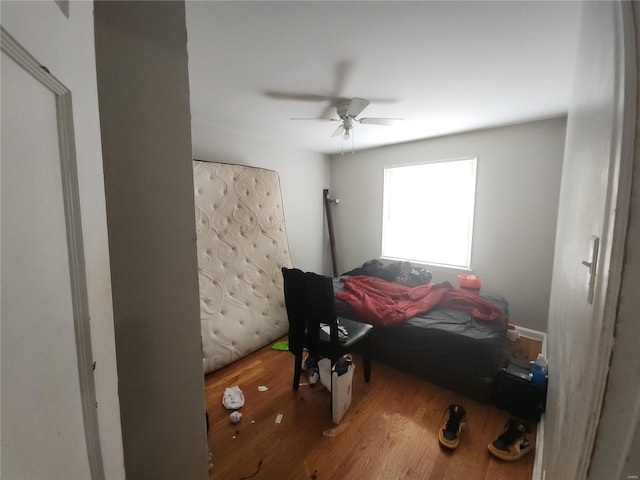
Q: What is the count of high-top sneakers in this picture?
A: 2